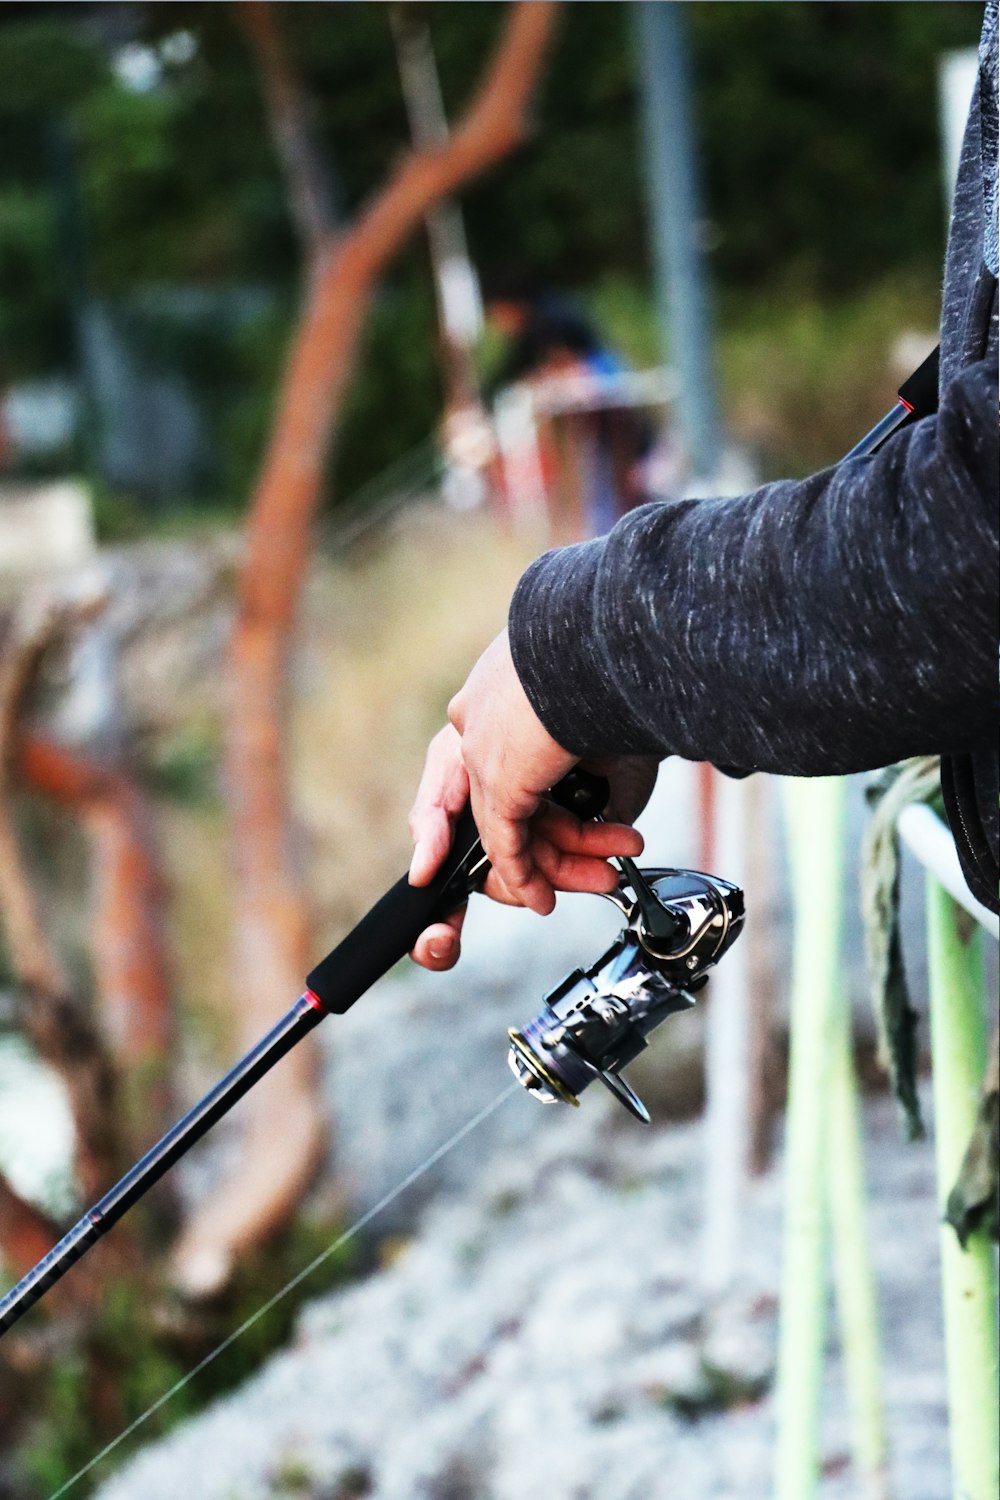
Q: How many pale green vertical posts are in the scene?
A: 3